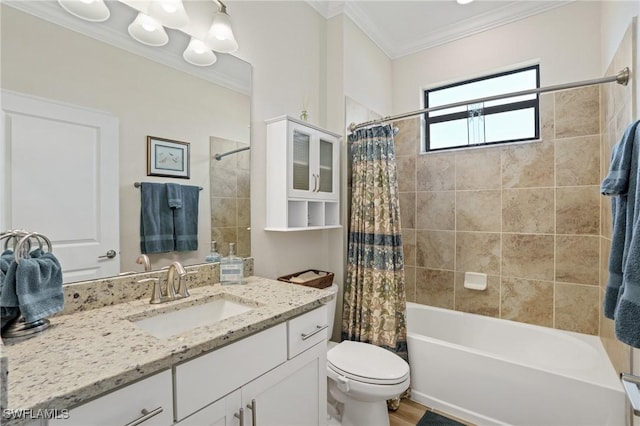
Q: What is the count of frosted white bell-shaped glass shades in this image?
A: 5